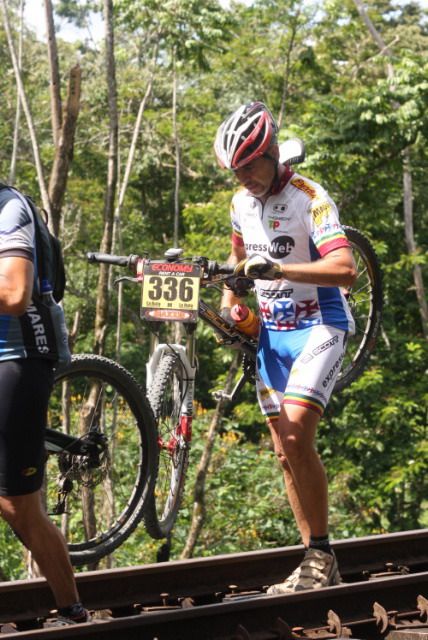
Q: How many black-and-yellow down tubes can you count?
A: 1